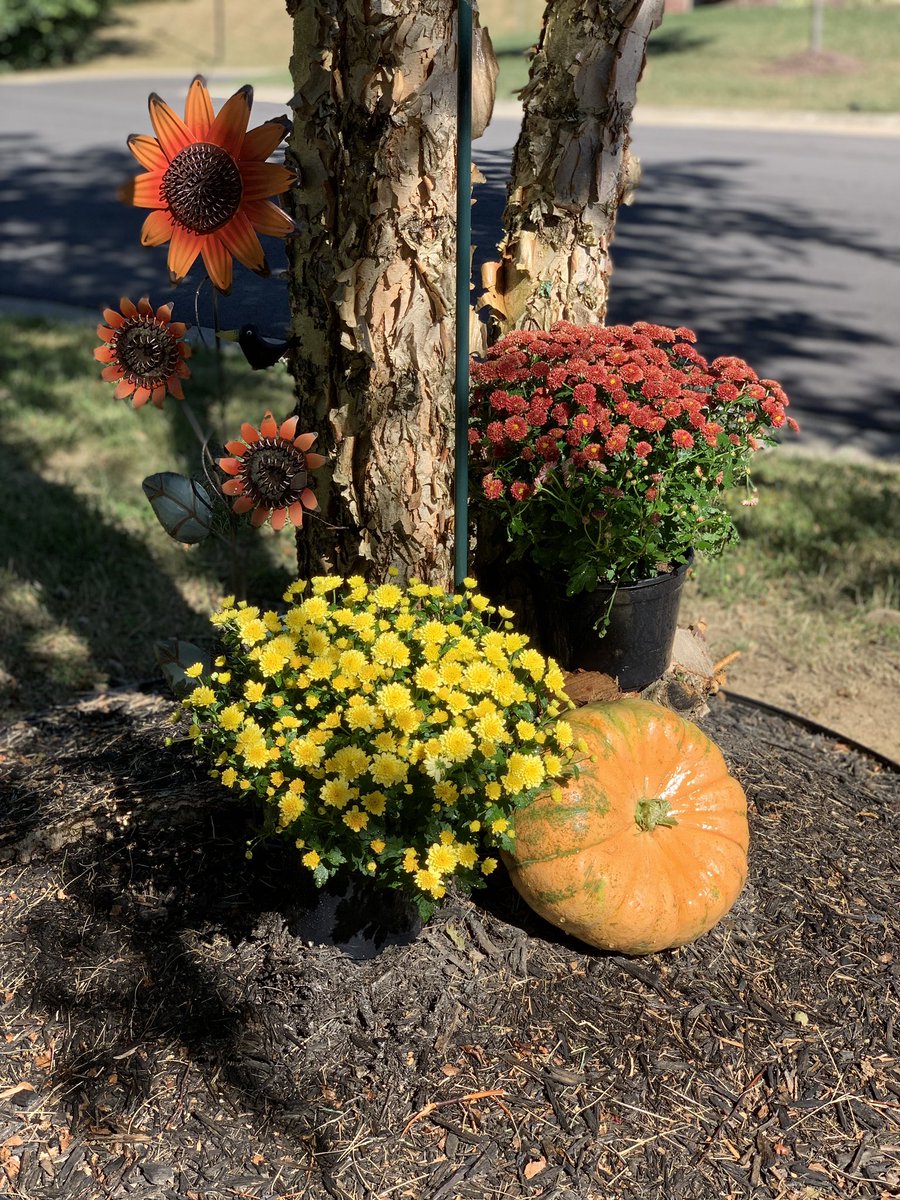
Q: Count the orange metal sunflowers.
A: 3